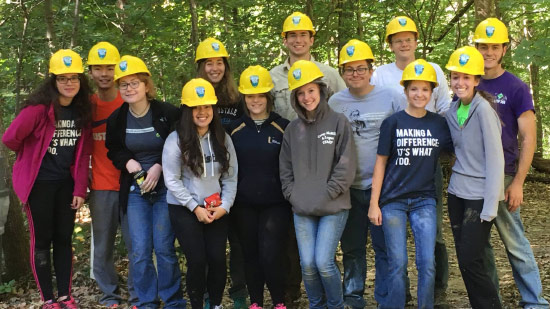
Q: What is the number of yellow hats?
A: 13